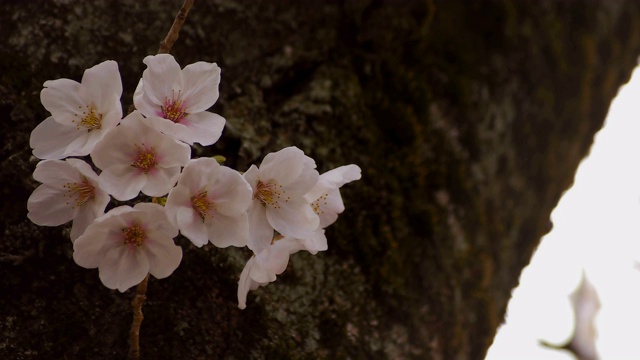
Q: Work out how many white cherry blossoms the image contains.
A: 9